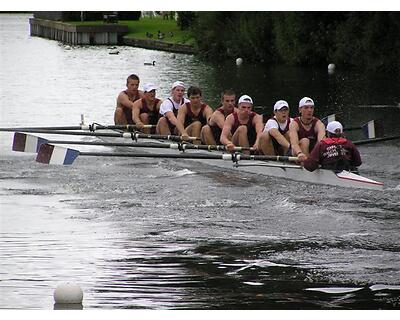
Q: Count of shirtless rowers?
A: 0